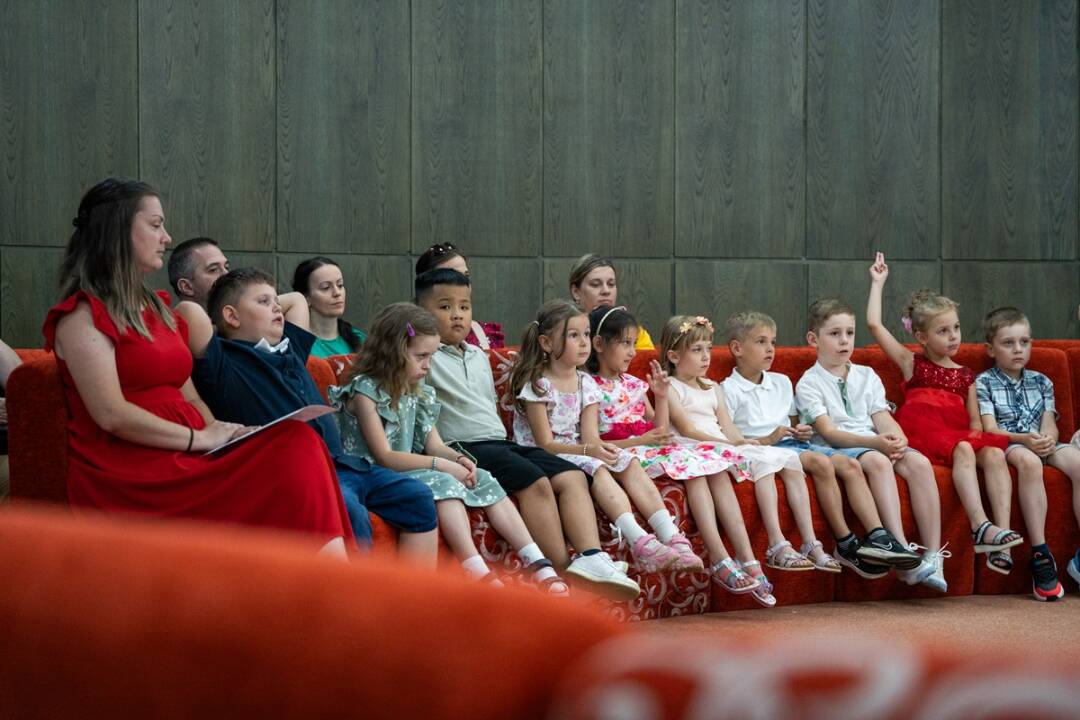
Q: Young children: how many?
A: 10